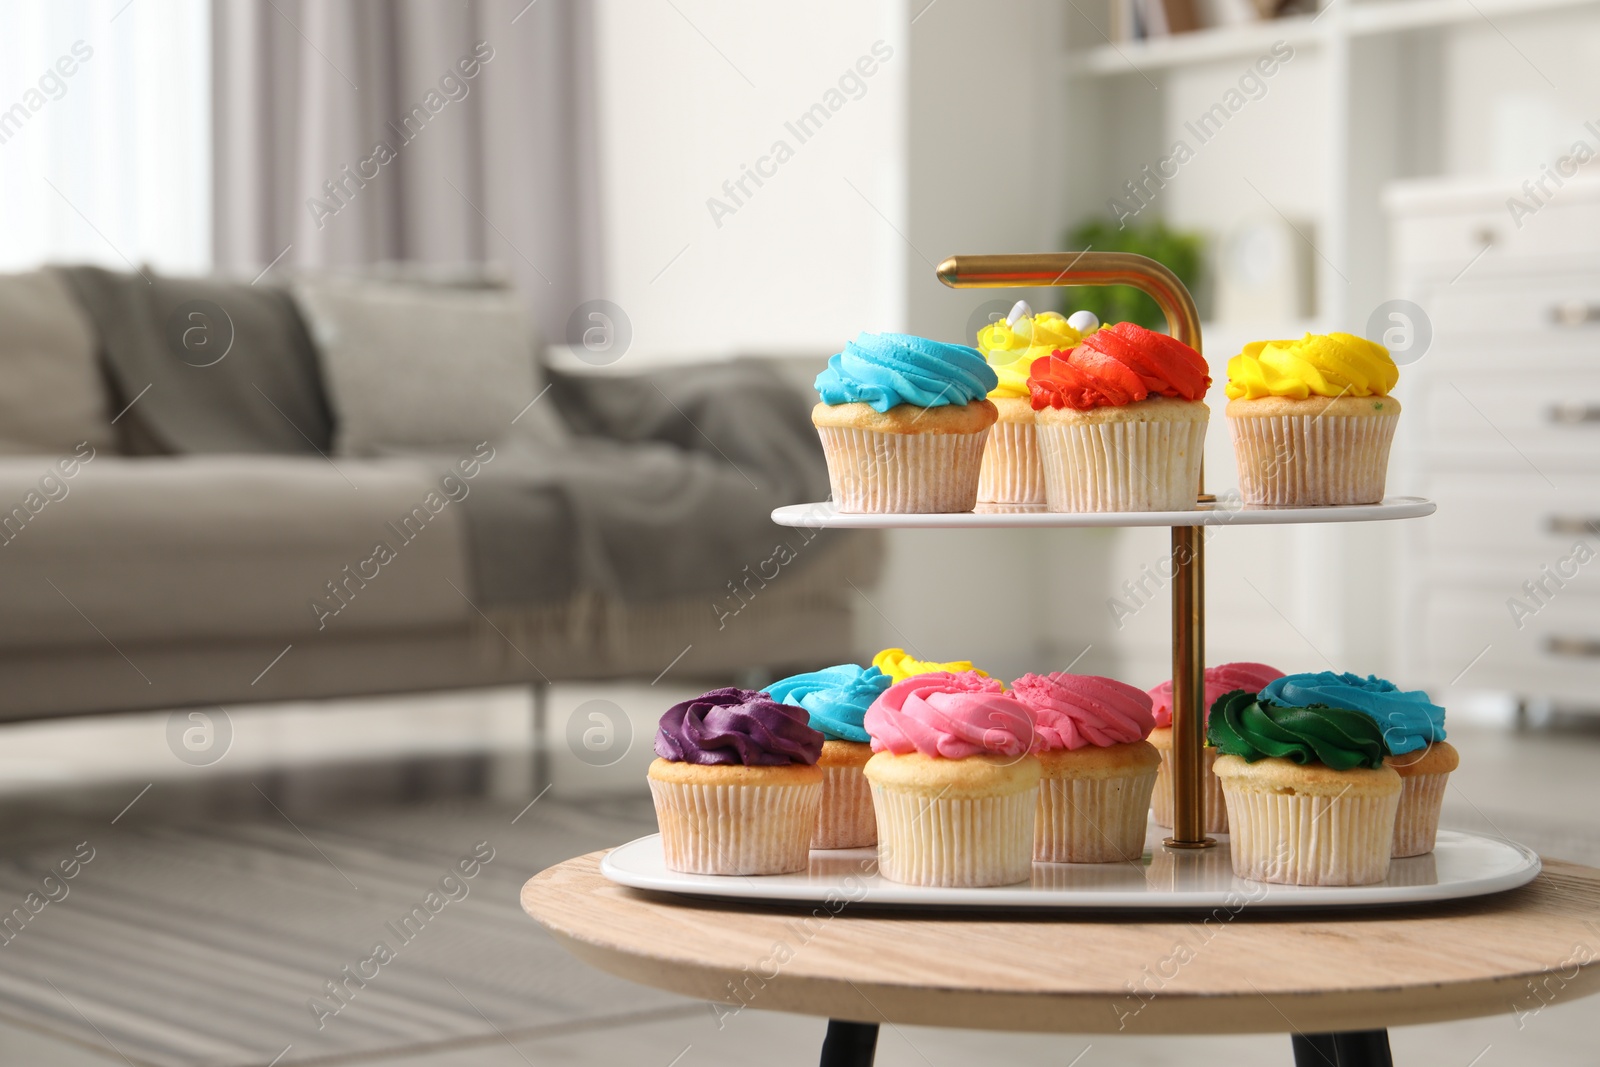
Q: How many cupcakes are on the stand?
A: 12